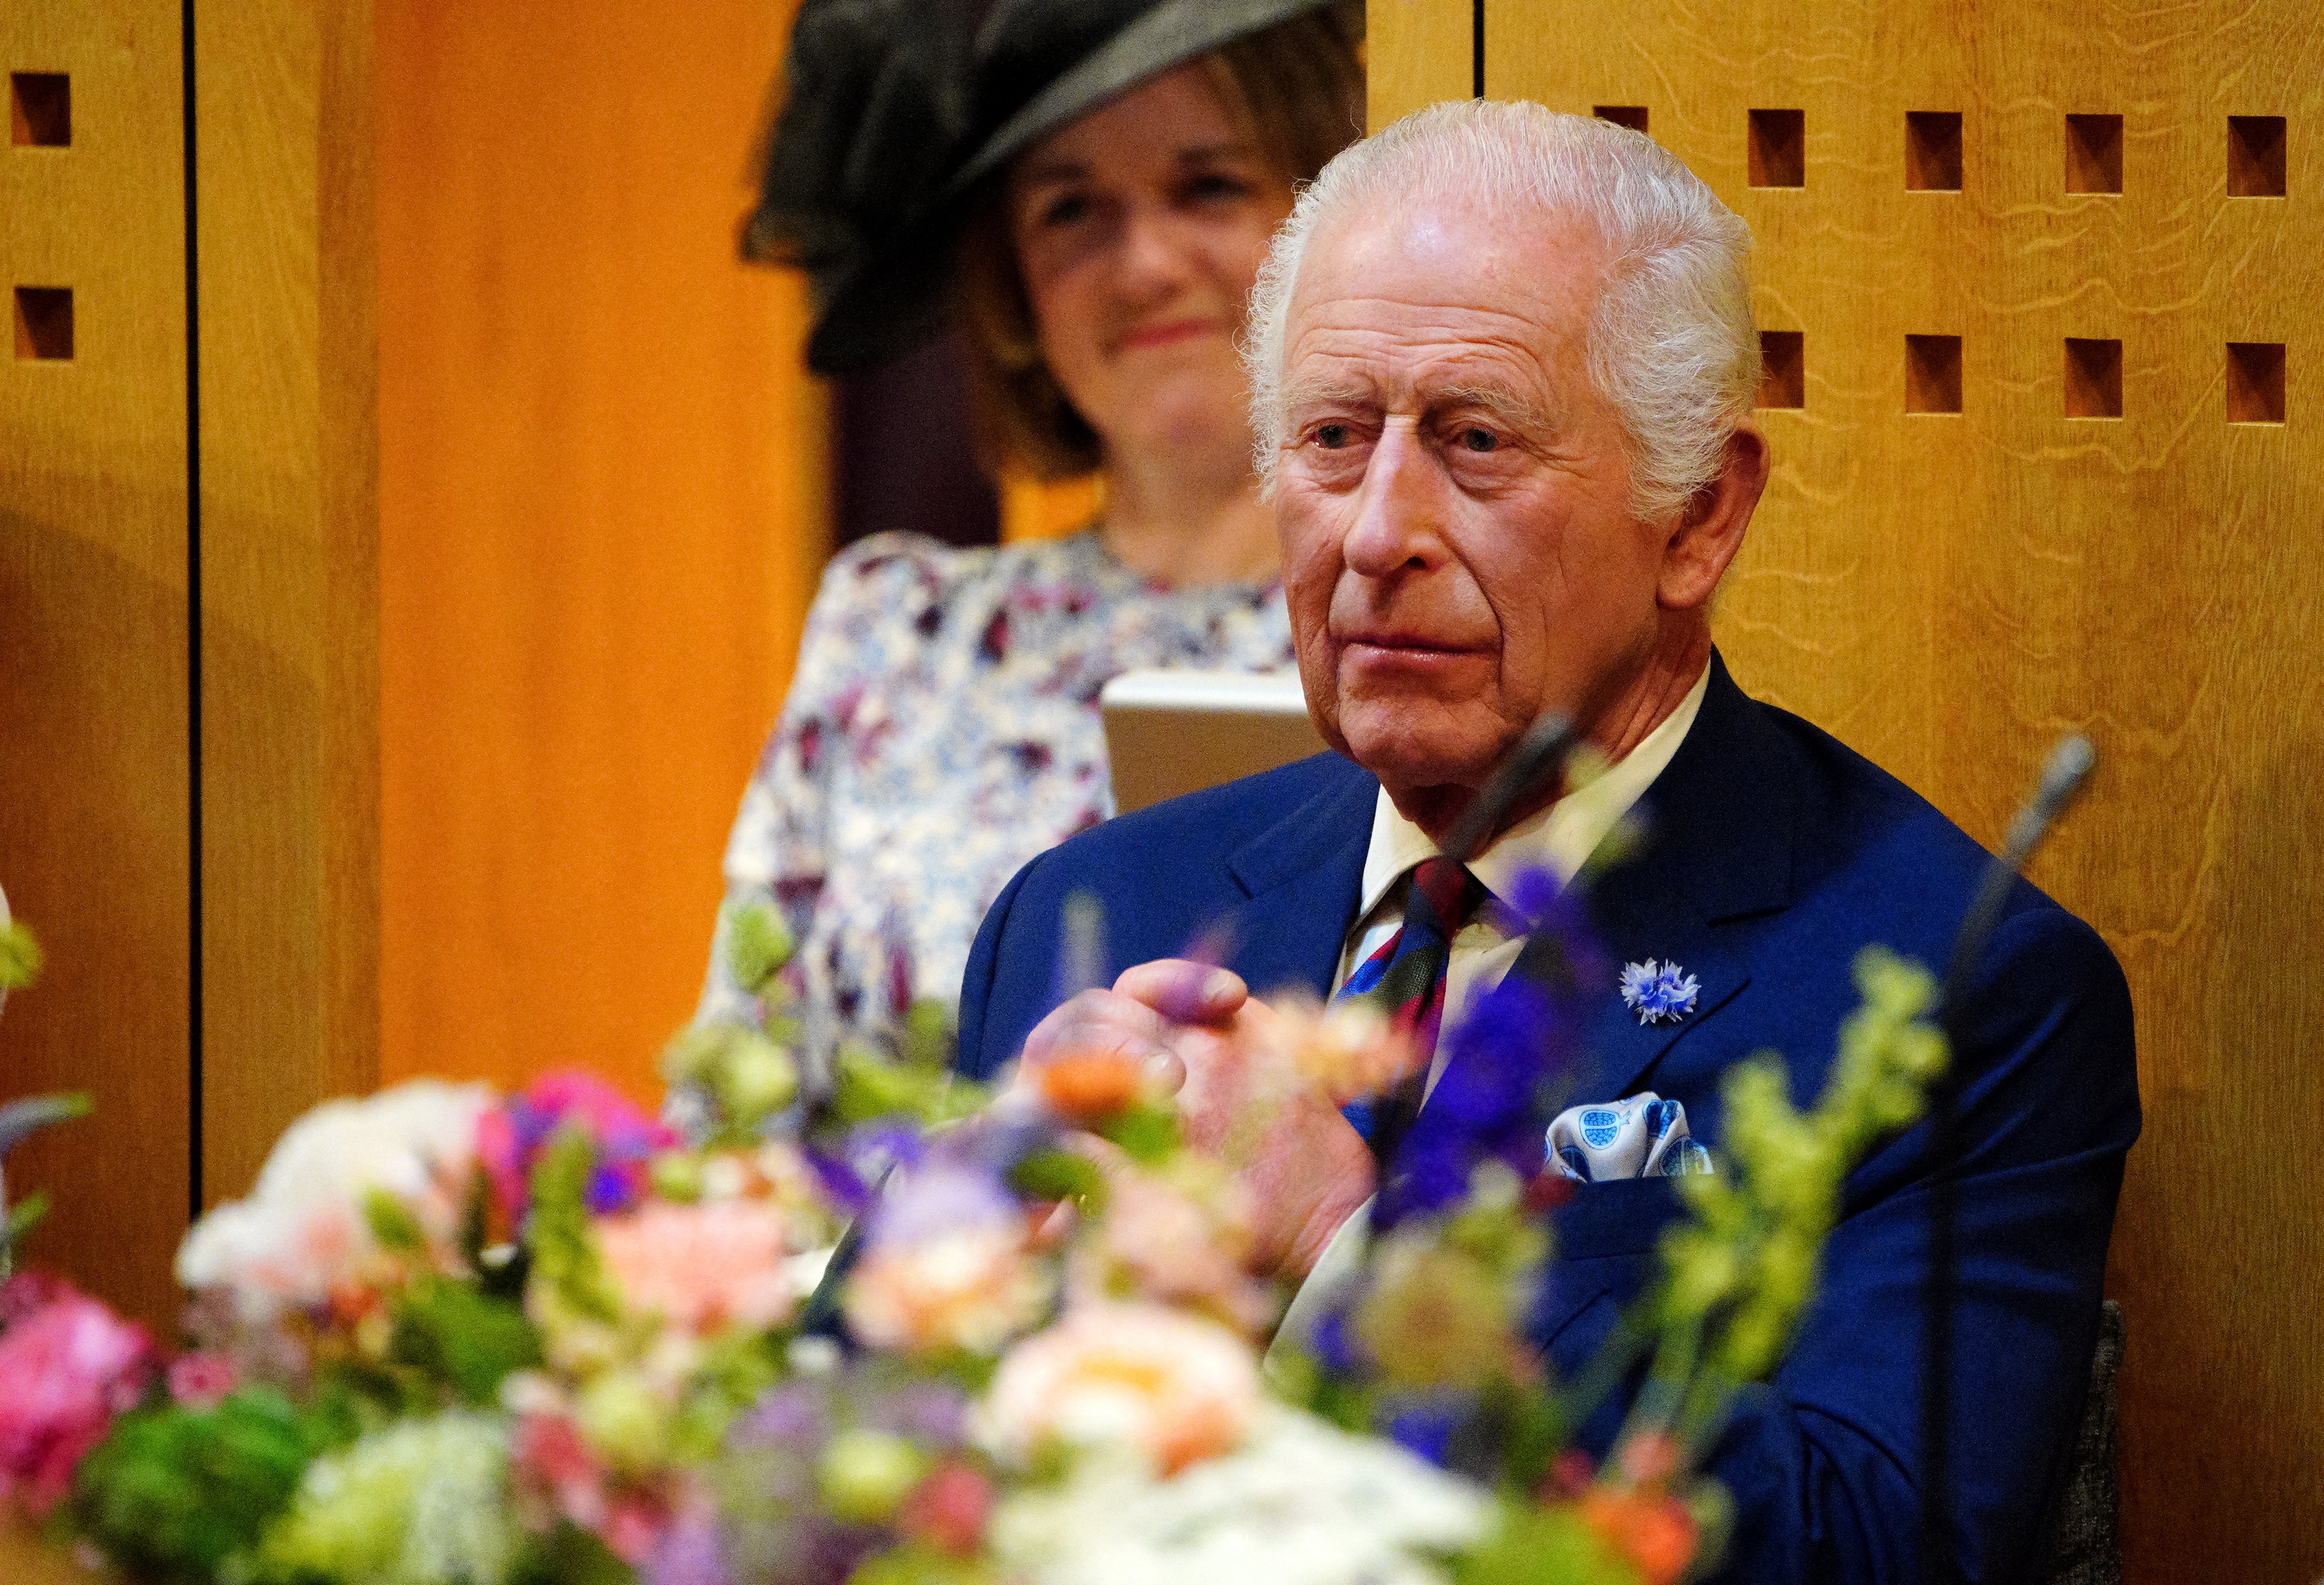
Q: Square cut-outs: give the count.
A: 11